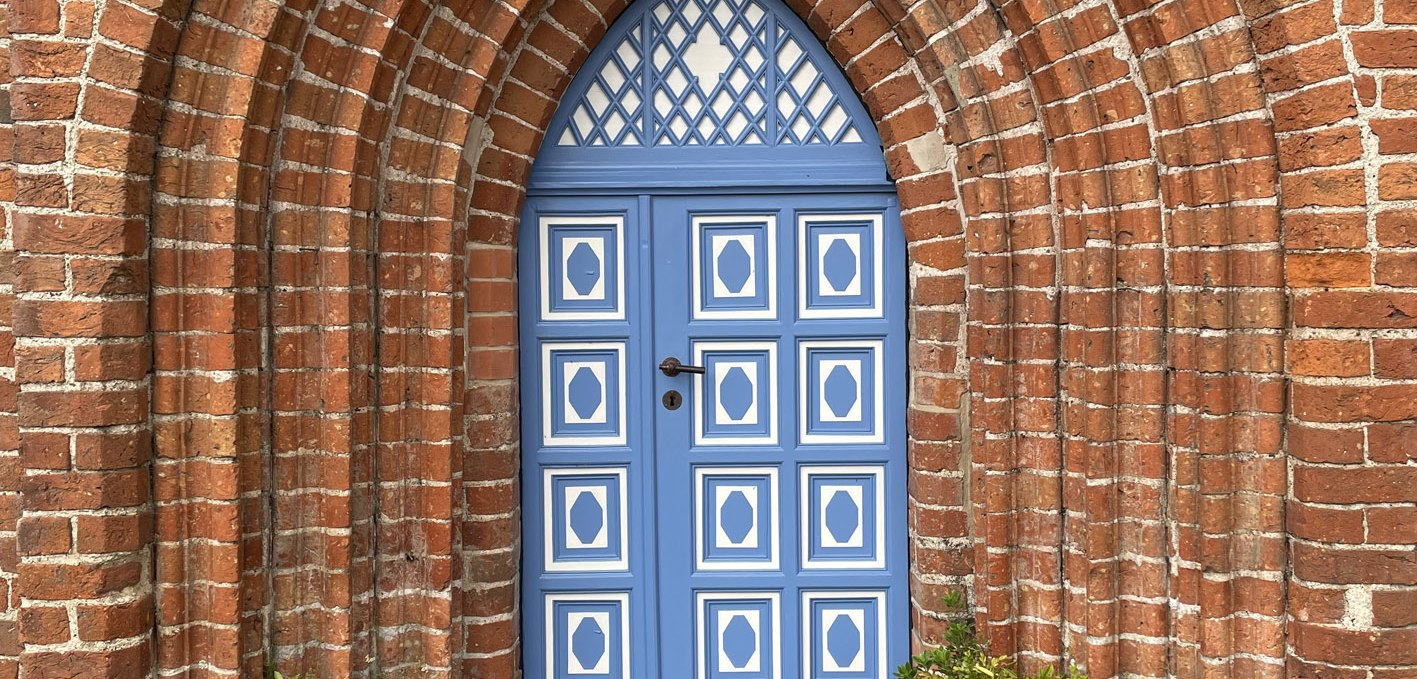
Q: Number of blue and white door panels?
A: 12